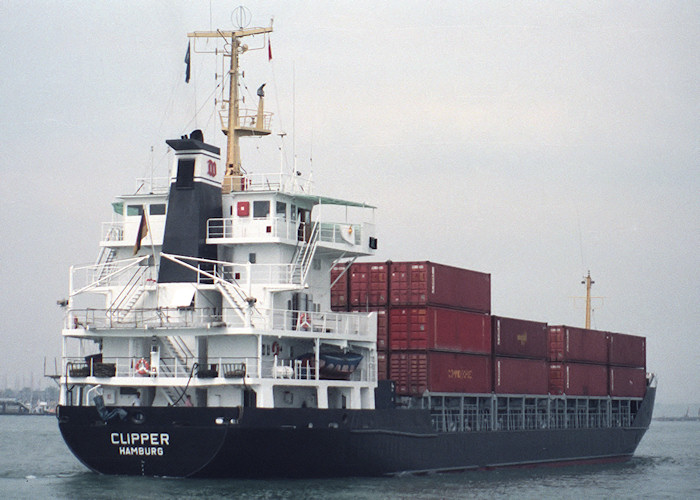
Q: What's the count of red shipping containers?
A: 13